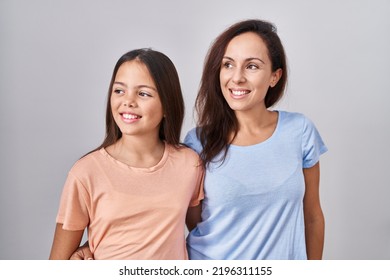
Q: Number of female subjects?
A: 2